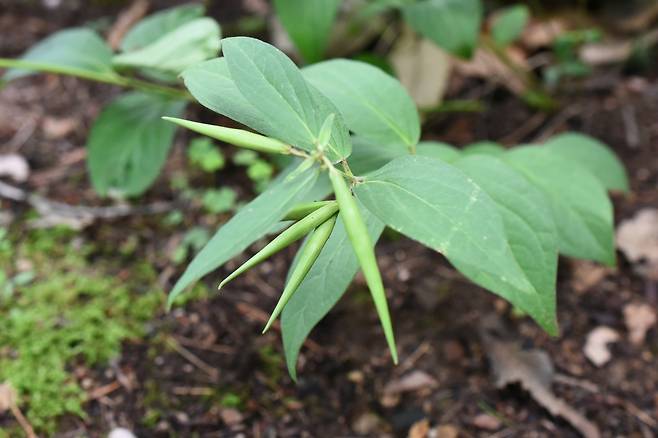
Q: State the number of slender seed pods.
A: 5